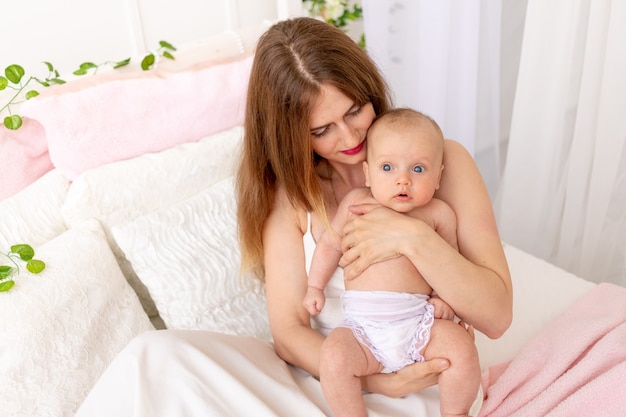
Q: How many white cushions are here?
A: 4